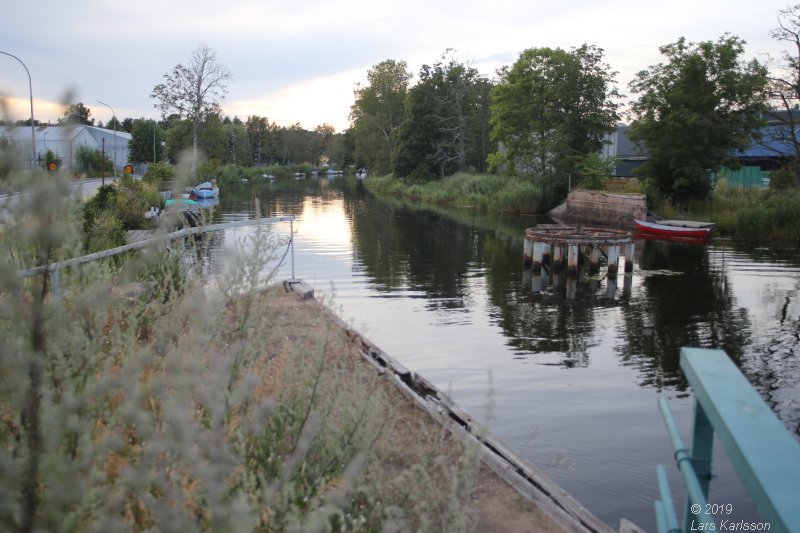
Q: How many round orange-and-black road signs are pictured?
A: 2